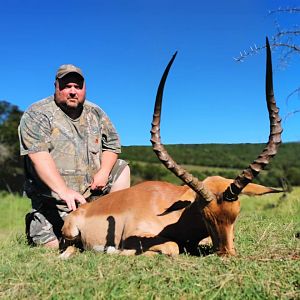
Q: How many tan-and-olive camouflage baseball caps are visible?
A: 1